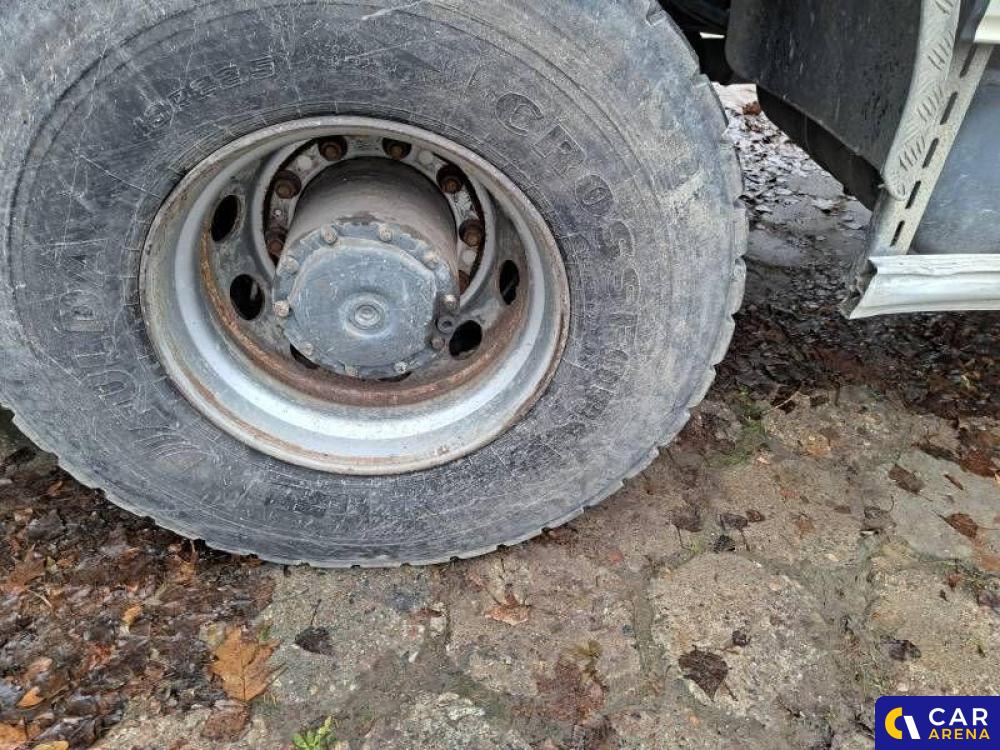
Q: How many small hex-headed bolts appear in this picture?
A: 10